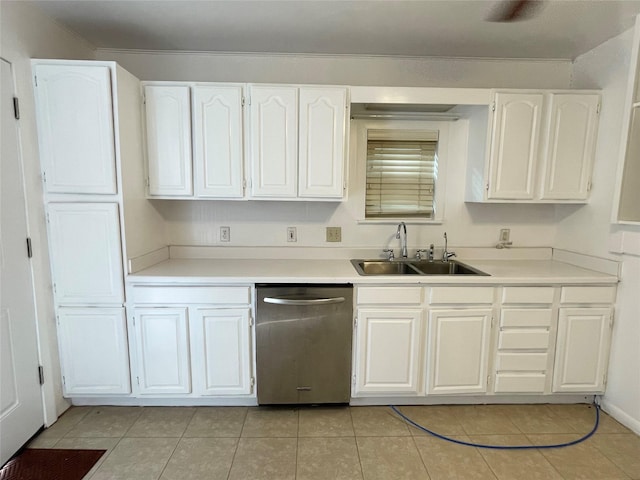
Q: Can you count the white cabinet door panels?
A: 14